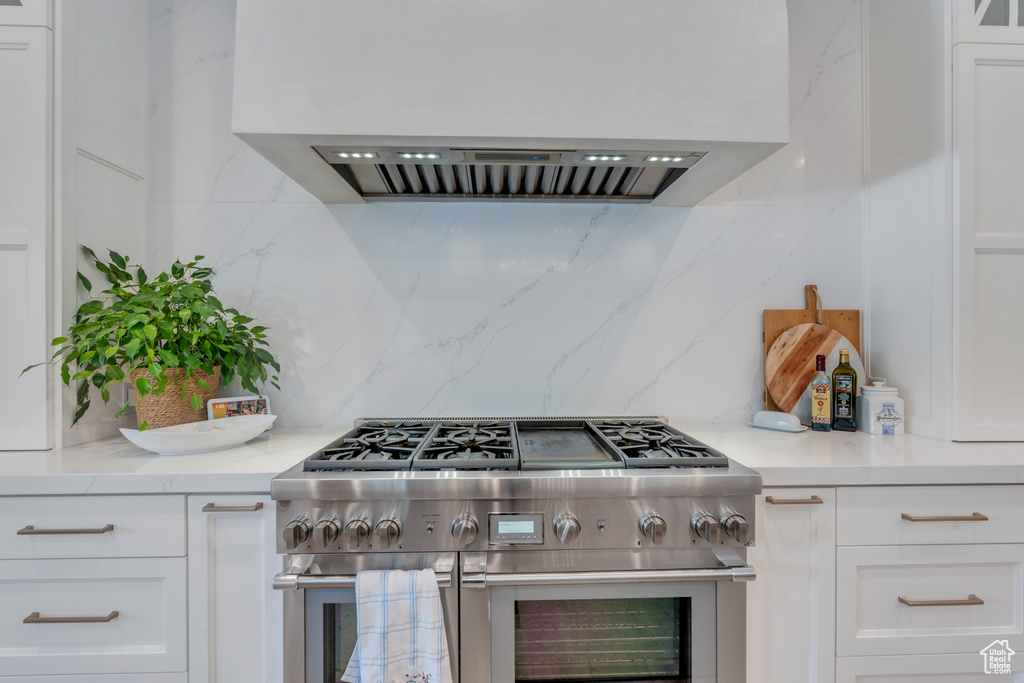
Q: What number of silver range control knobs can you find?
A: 9